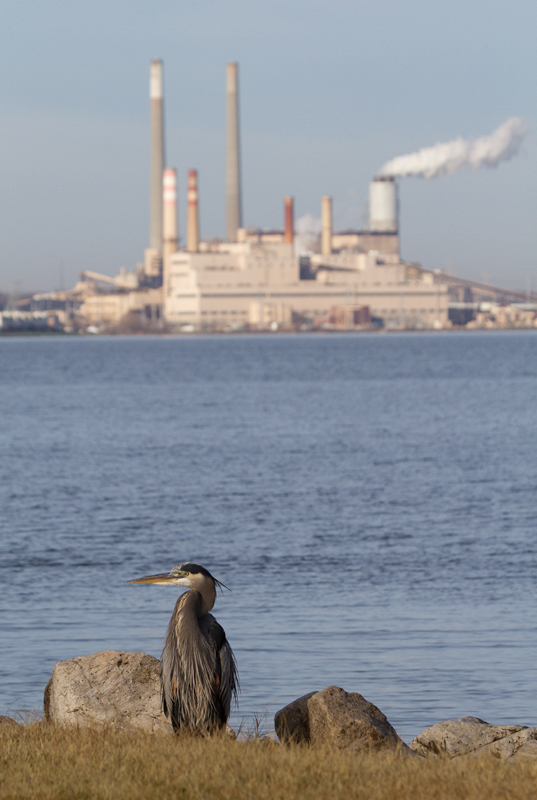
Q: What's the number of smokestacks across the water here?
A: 7